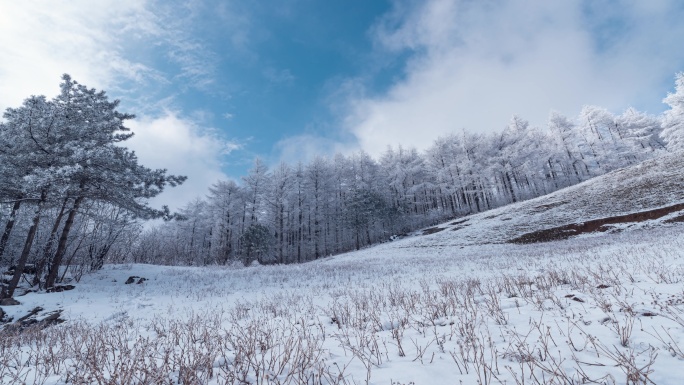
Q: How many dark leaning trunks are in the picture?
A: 4